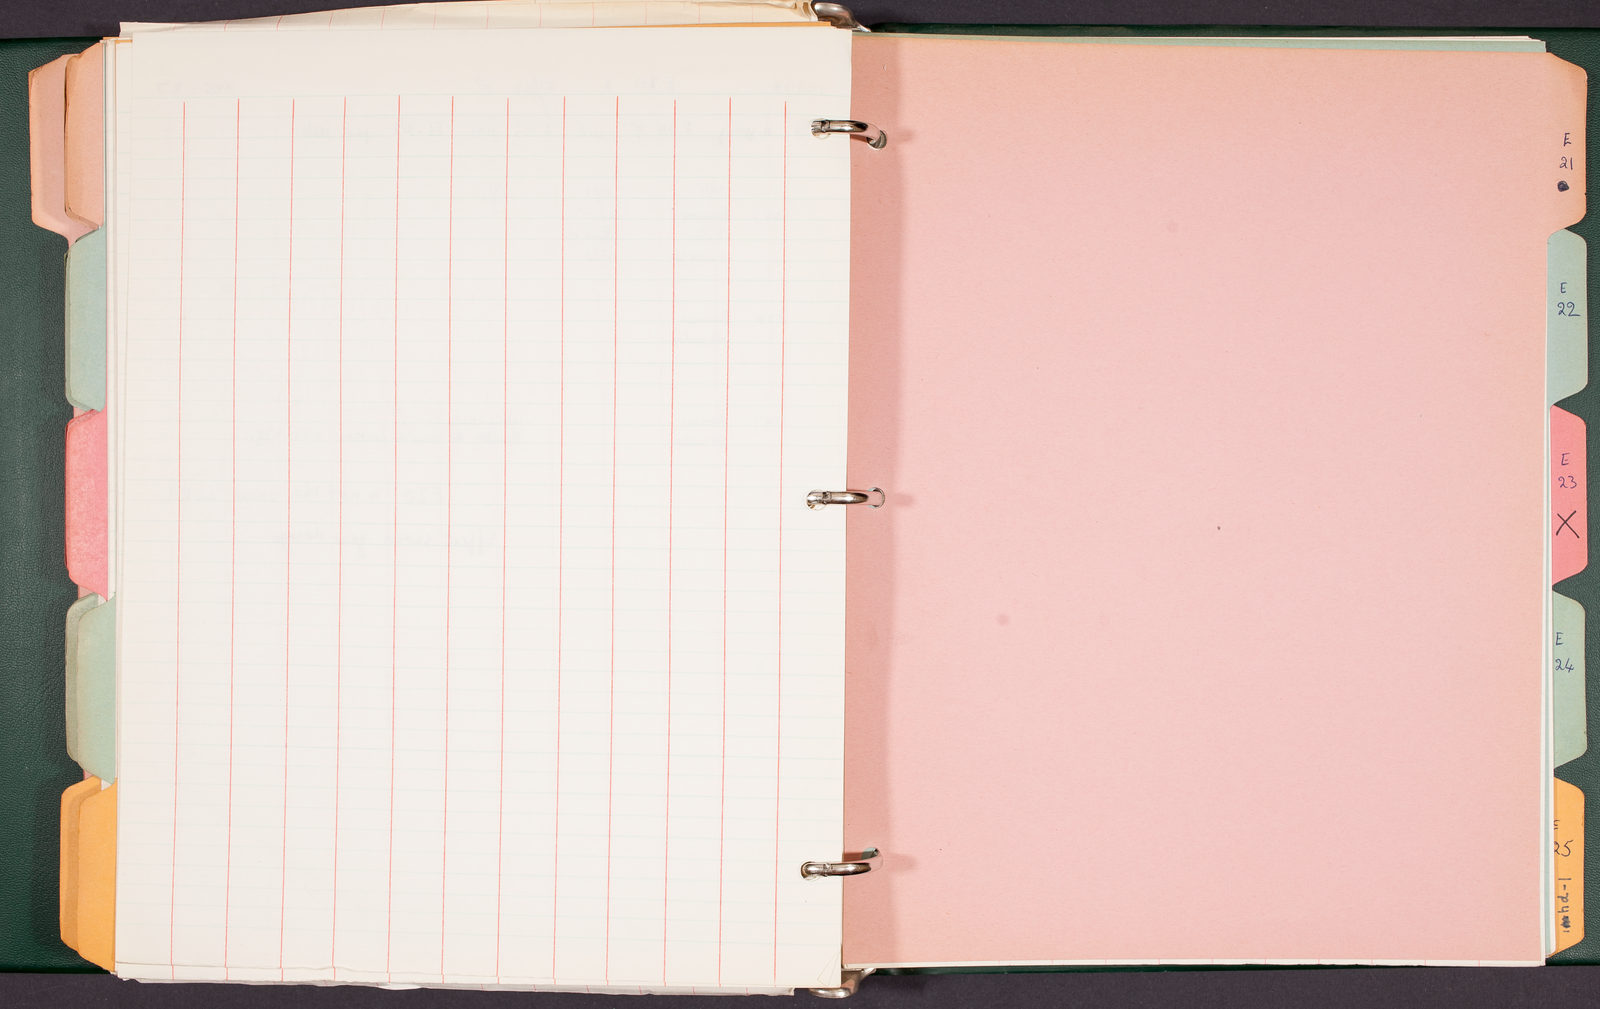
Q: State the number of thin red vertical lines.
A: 12